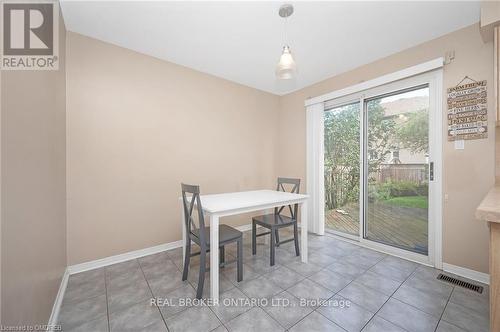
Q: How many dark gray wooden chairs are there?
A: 2